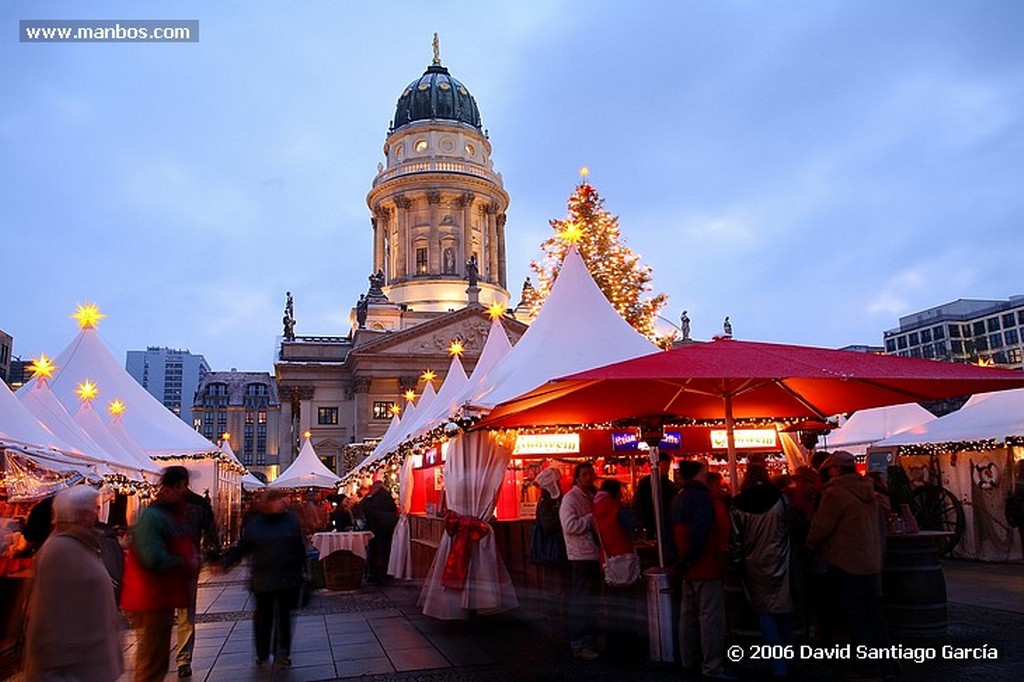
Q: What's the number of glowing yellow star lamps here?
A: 13